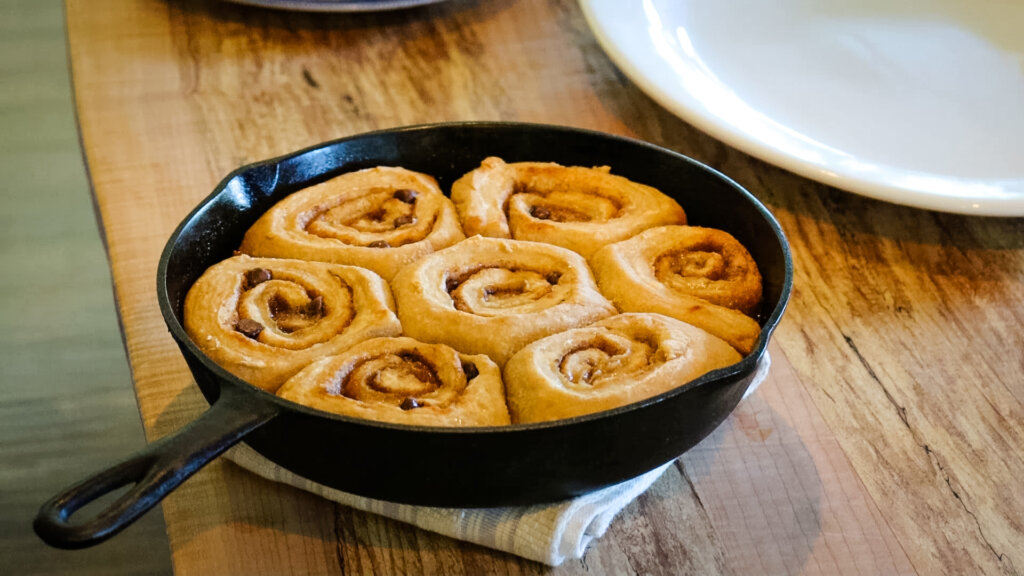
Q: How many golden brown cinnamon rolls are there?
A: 7